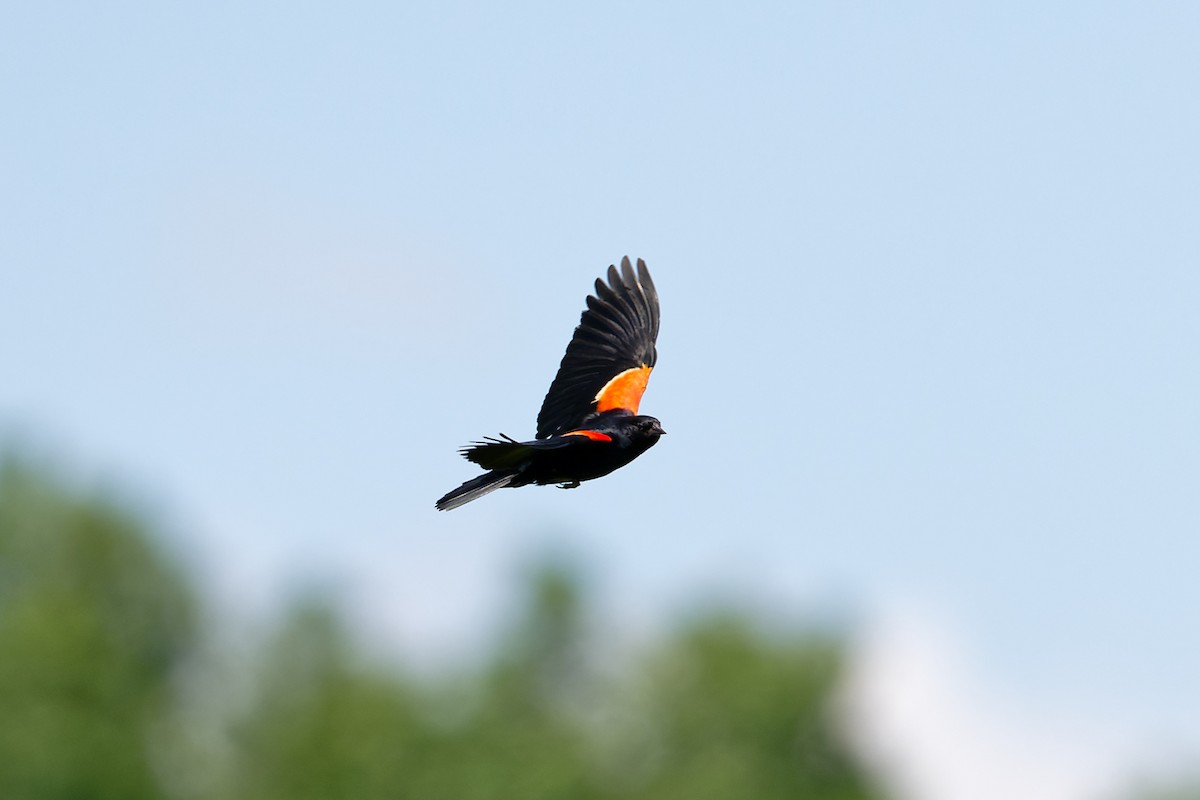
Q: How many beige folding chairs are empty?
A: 0